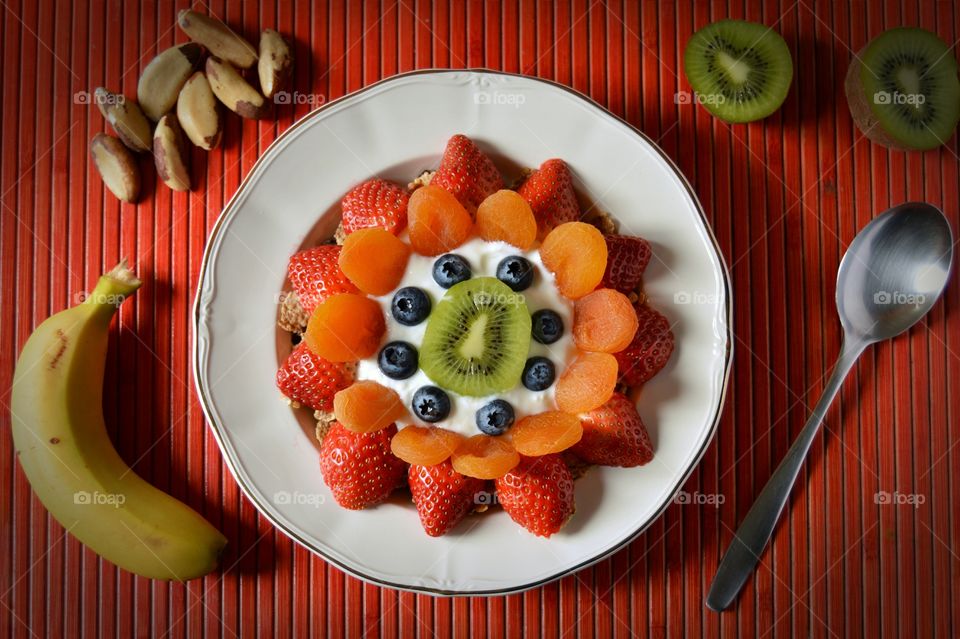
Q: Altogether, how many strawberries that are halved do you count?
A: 11